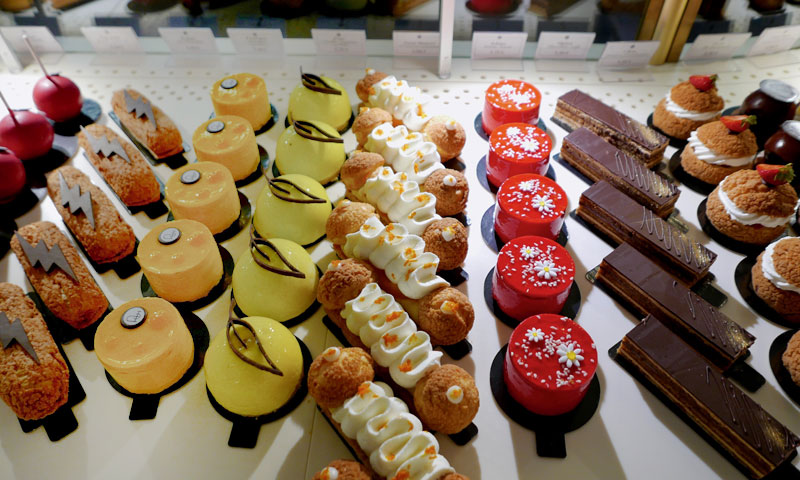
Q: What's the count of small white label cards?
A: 11